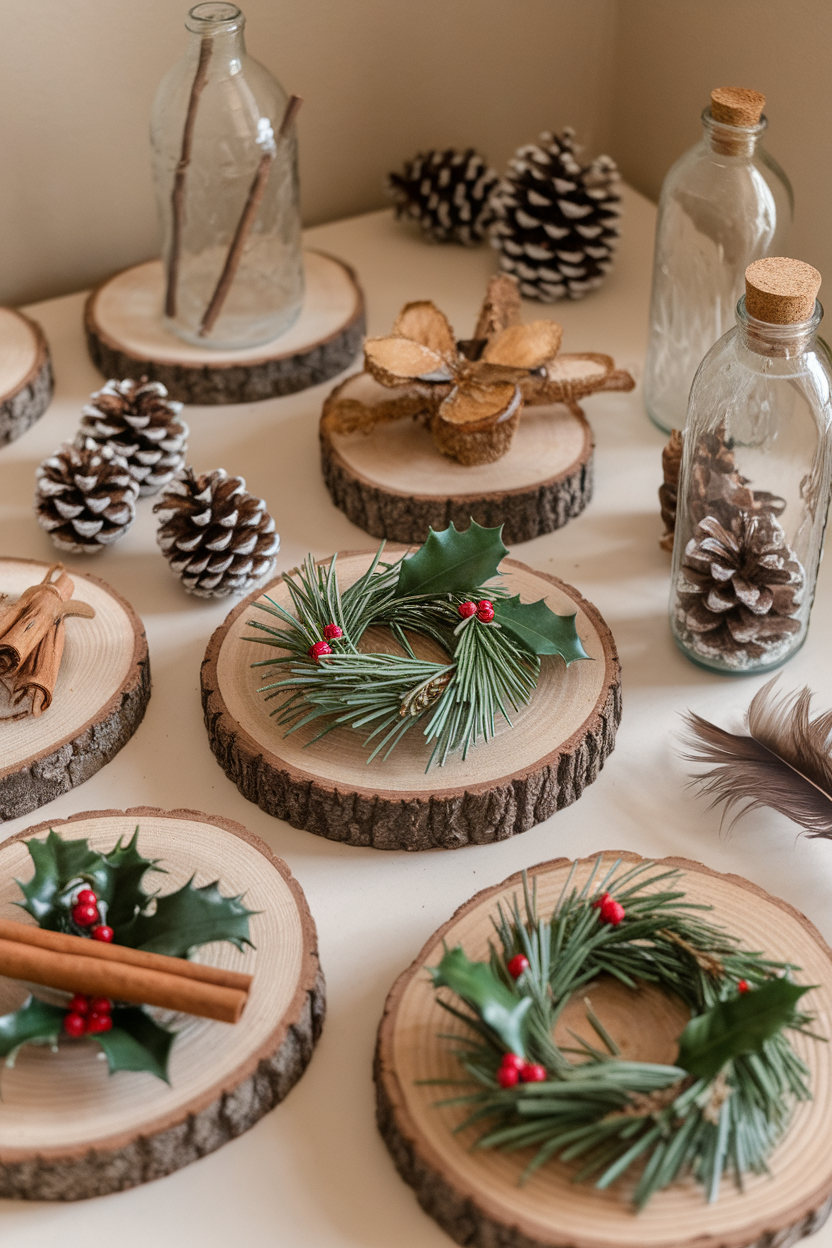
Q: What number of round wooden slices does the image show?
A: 7